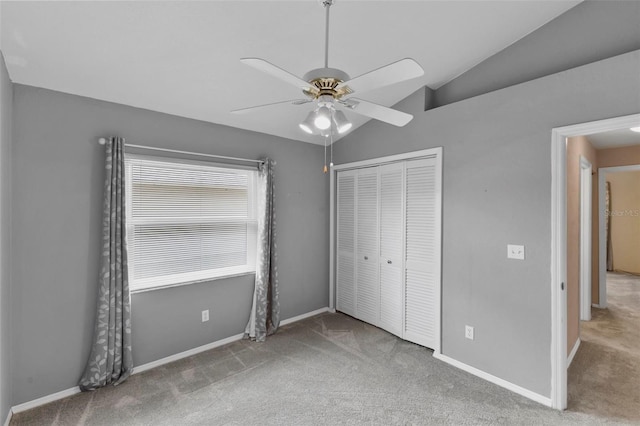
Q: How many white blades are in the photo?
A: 4